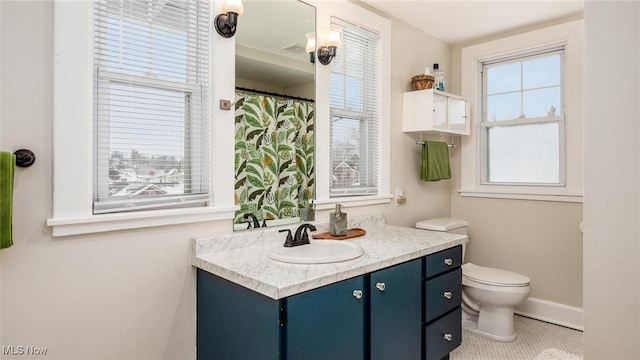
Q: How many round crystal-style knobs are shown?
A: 5